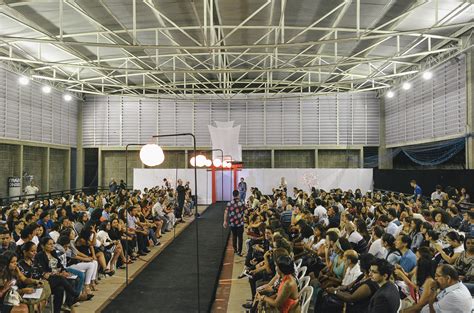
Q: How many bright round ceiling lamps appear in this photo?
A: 6